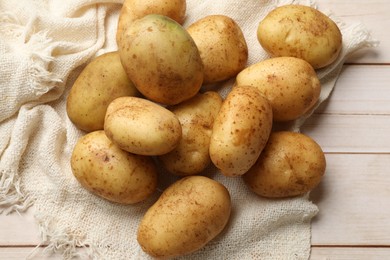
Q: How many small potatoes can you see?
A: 12